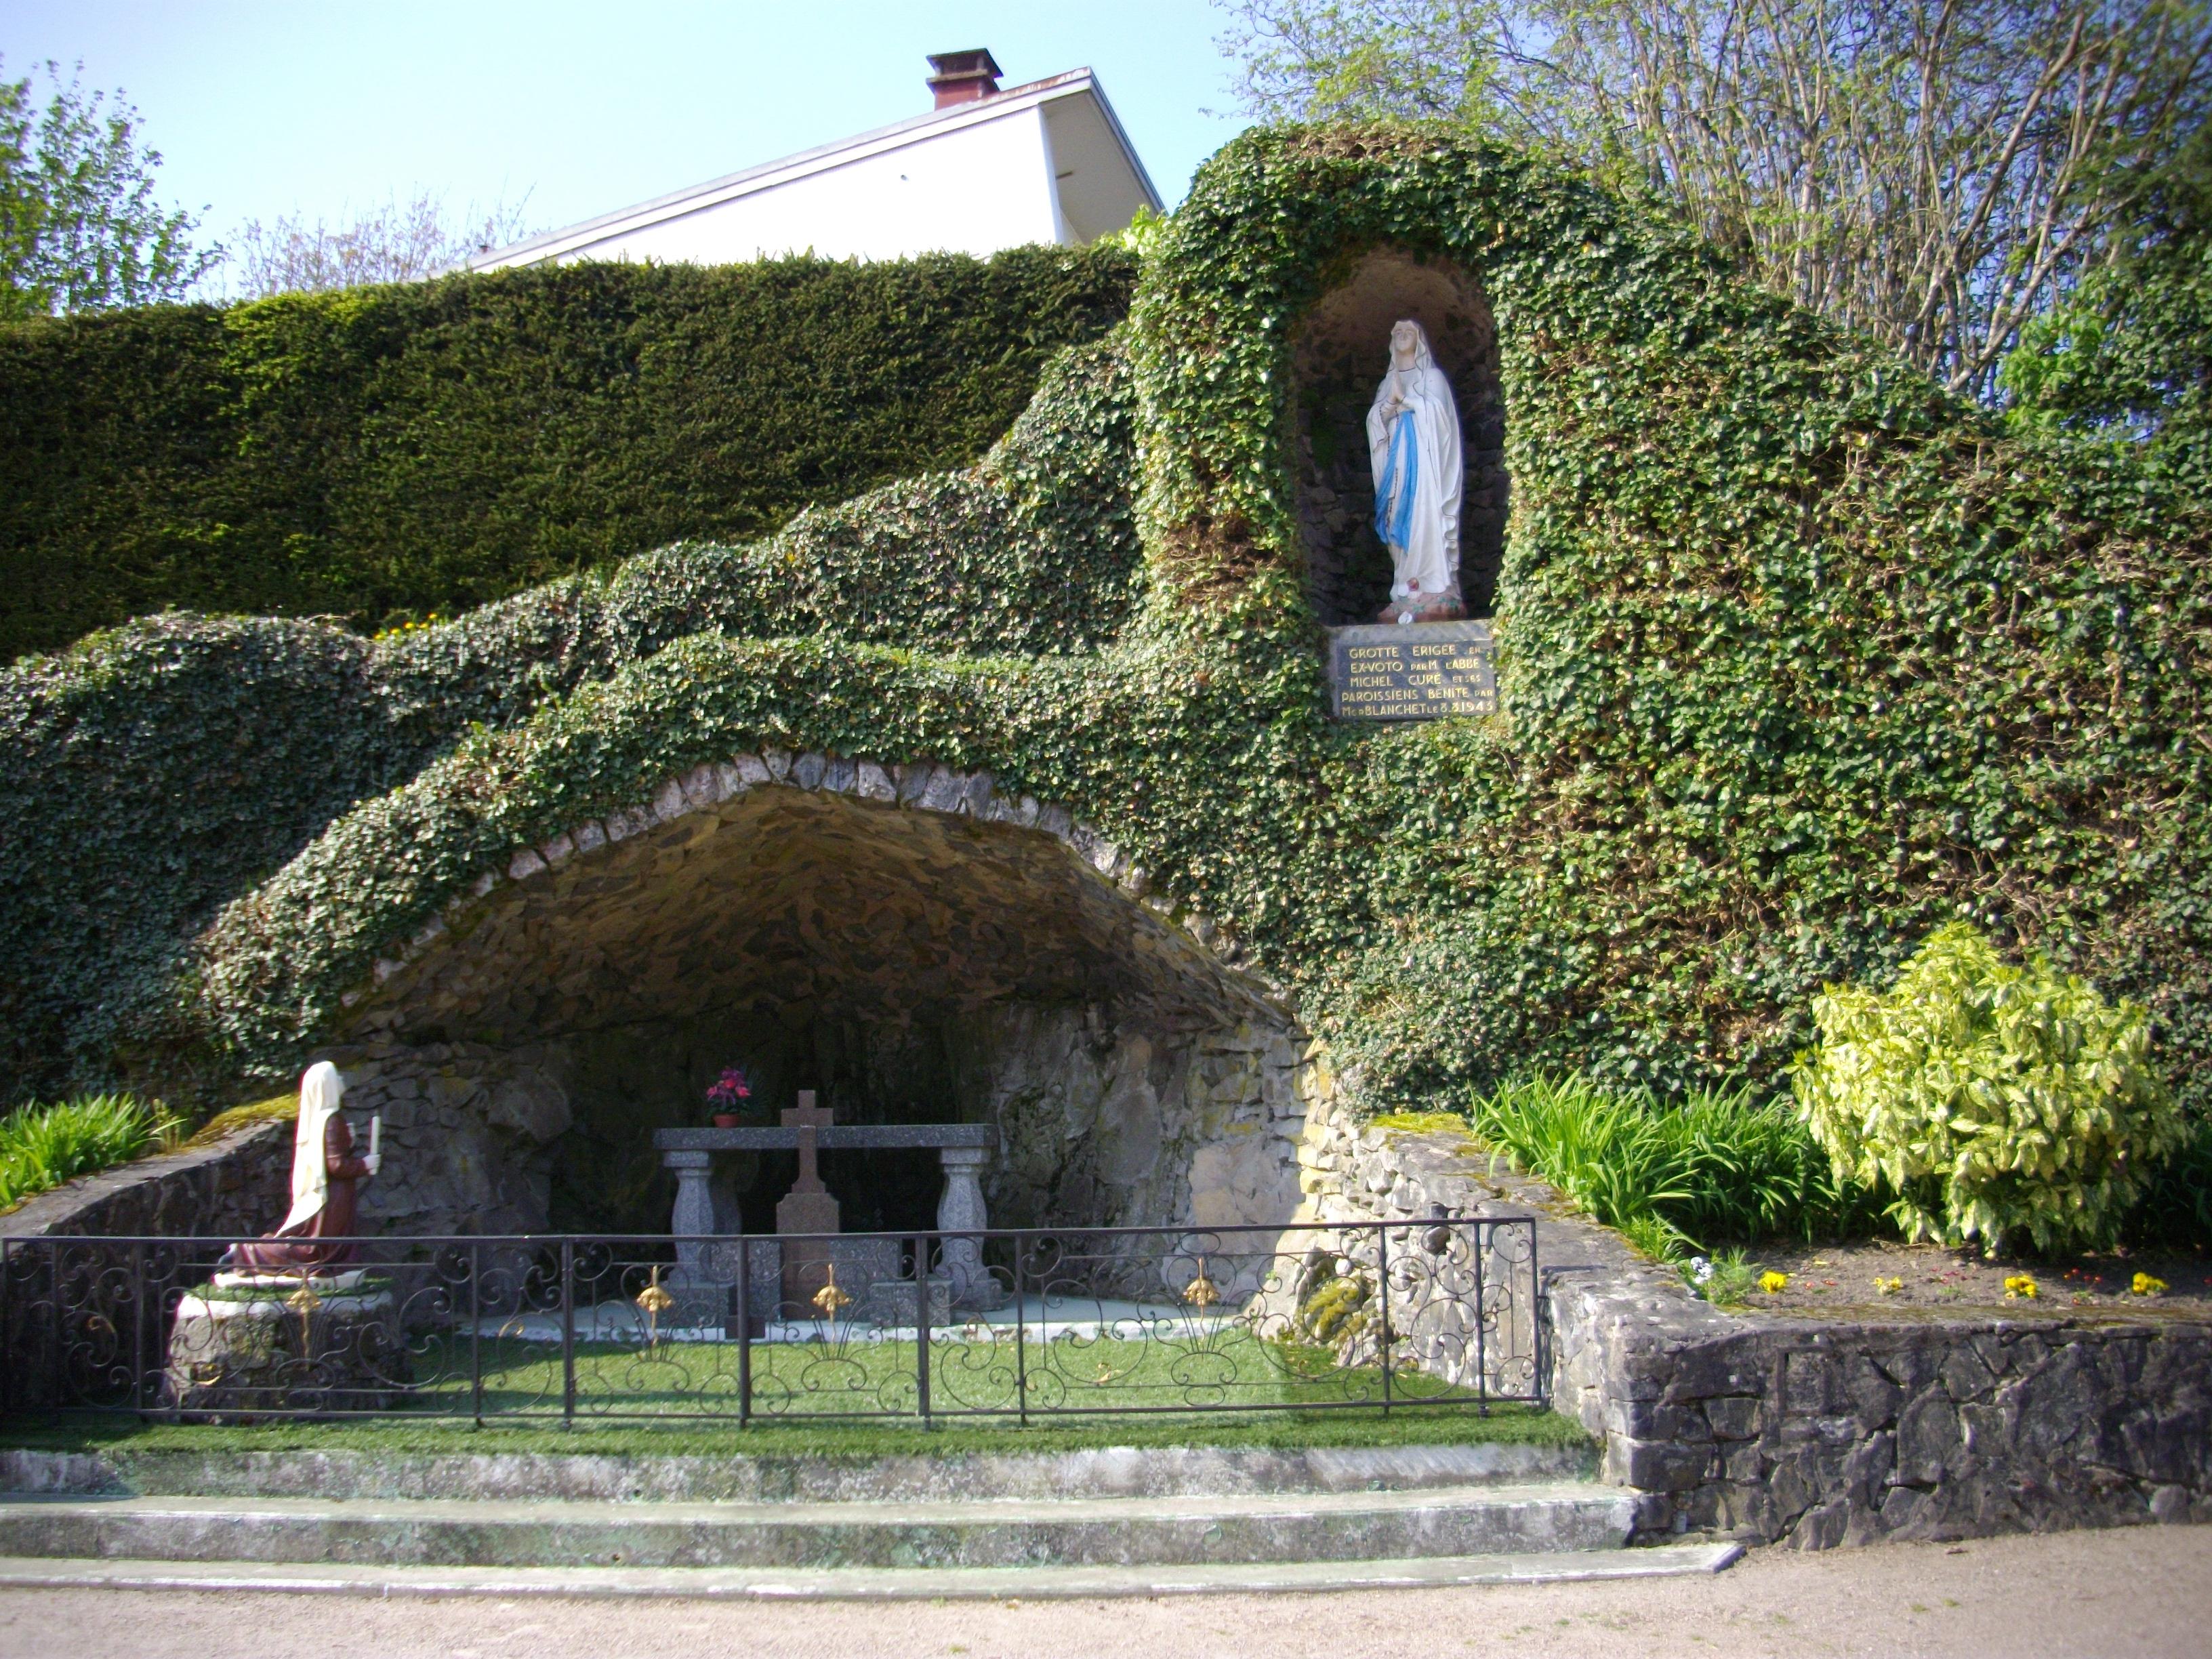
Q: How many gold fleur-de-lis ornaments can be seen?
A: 4